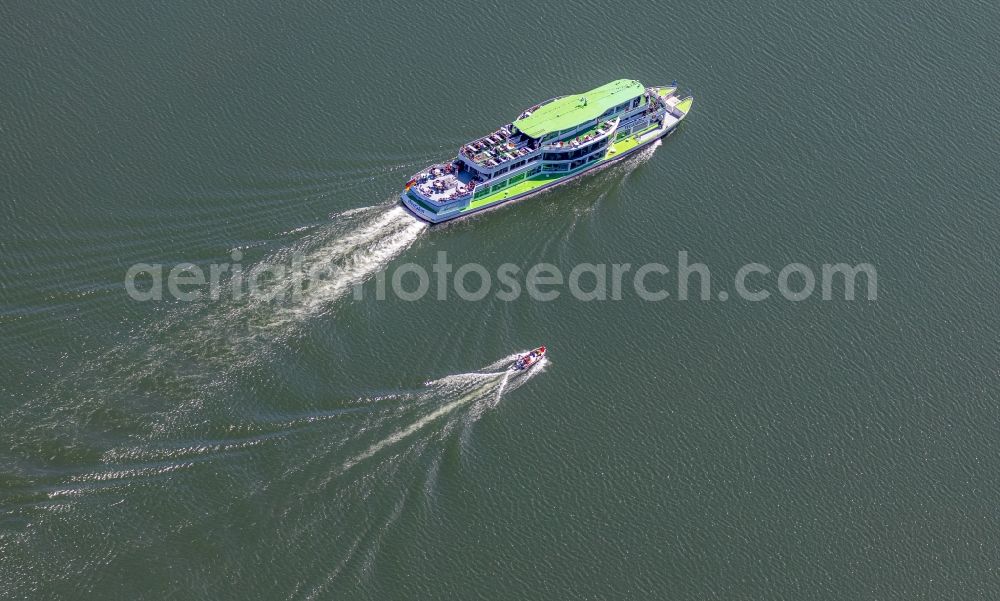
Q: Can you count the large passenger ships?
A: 1